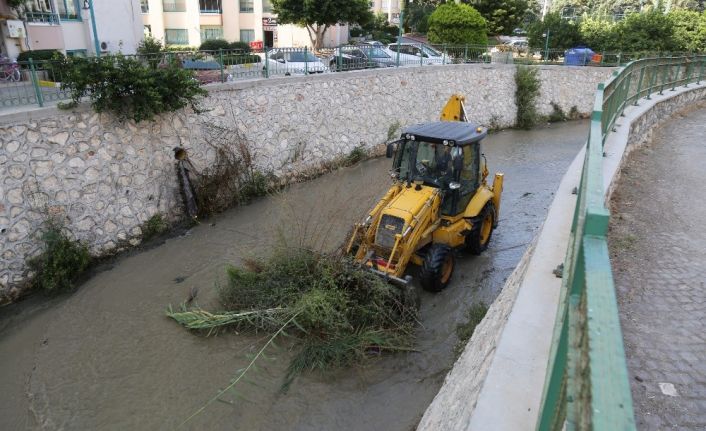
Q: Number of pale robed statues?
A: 0